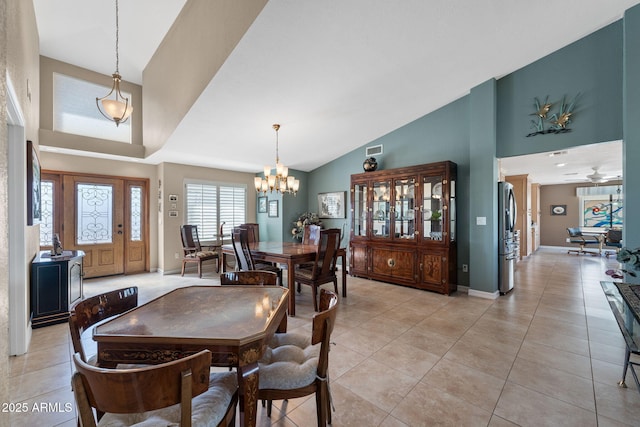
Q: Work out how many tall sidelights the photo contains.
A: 2